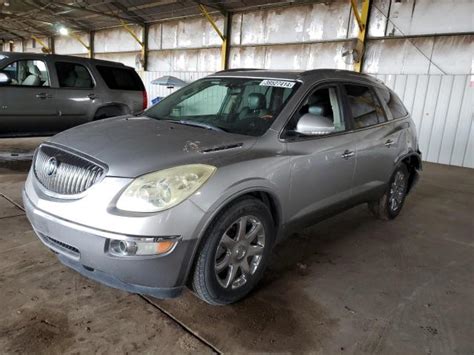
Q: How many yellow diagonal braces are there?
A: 5